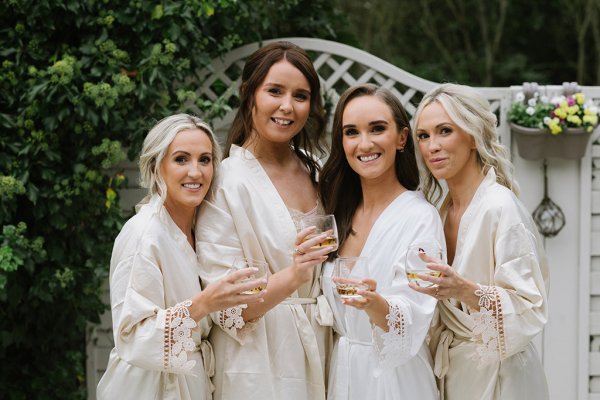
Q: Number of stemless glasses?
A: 4